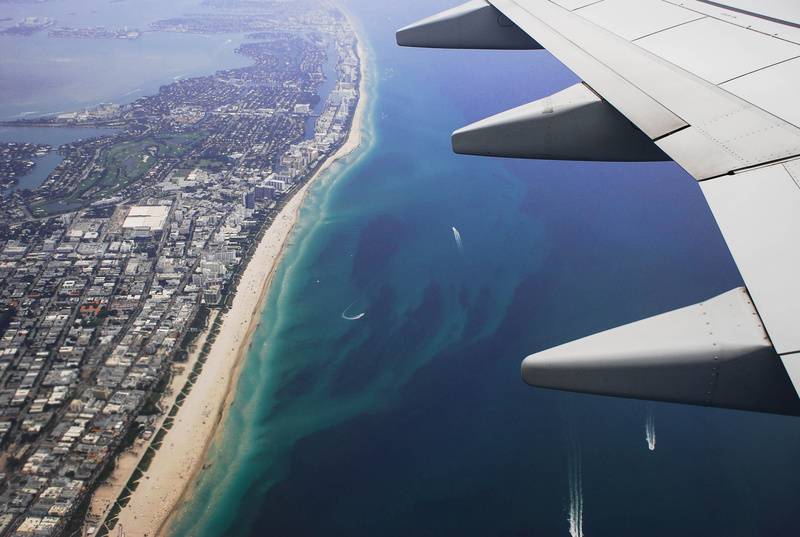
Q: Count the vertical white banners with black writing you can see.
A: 0